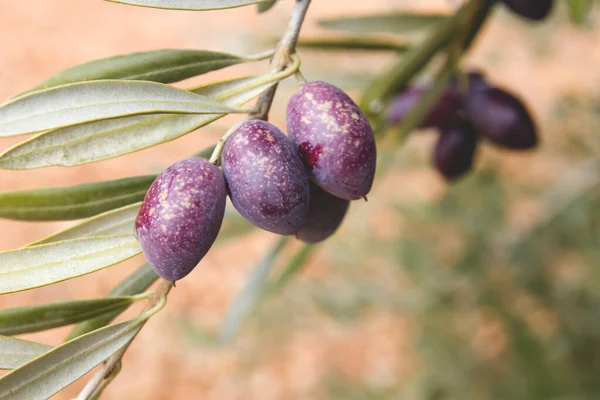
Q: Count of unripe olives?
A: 0